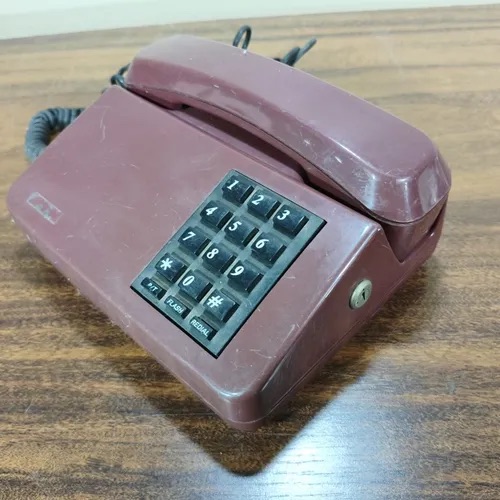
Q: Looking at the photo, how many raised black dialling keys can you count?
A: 12